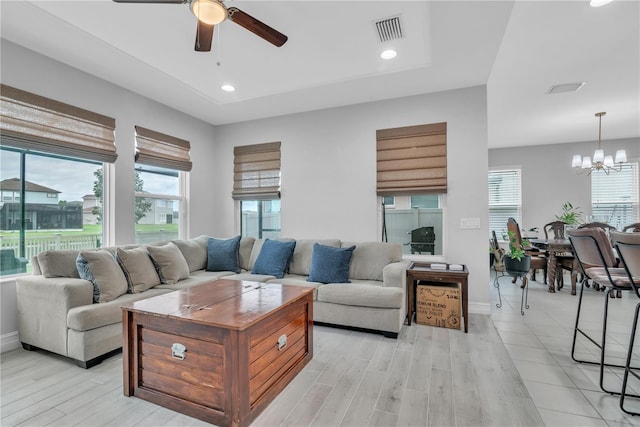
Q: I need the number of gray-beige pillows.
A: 3